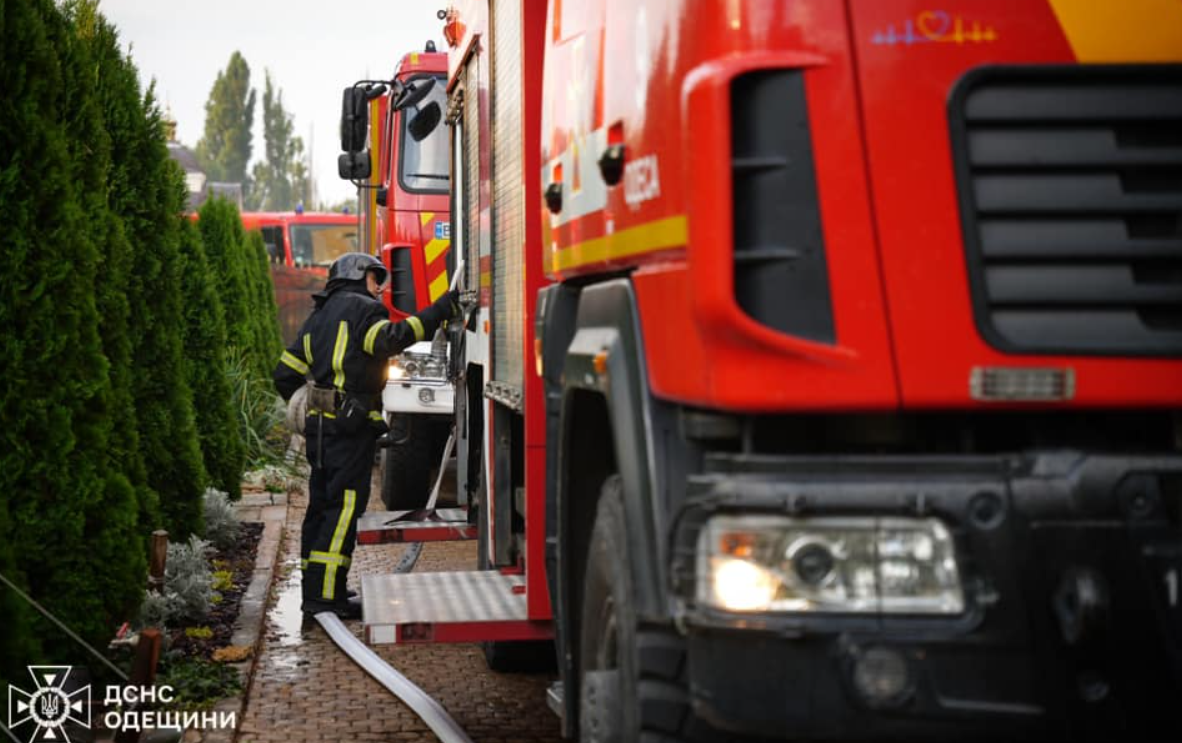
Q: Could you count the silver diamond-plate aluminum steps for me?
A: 2